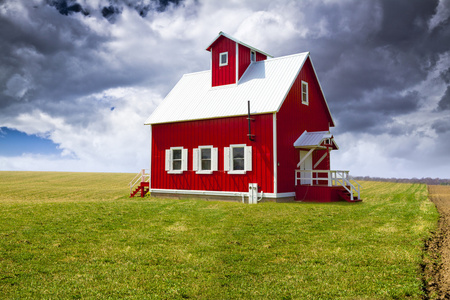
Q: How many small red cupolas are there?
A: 1